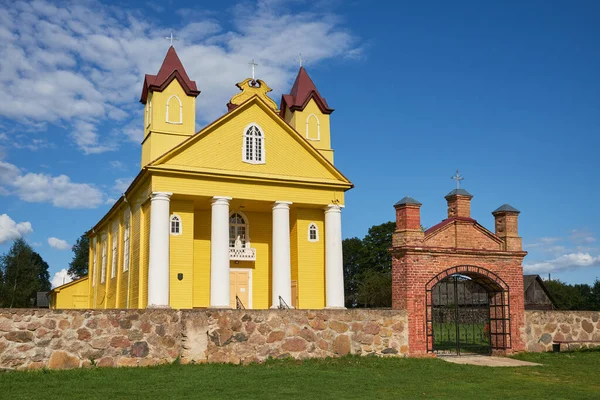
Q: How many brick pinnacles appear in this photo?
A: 3